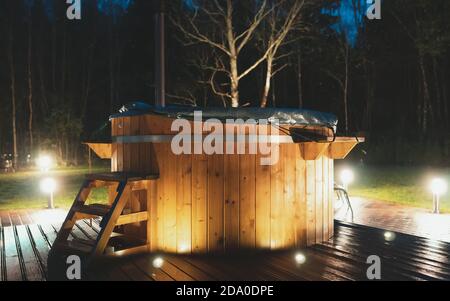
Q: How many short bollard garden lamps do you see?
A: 4